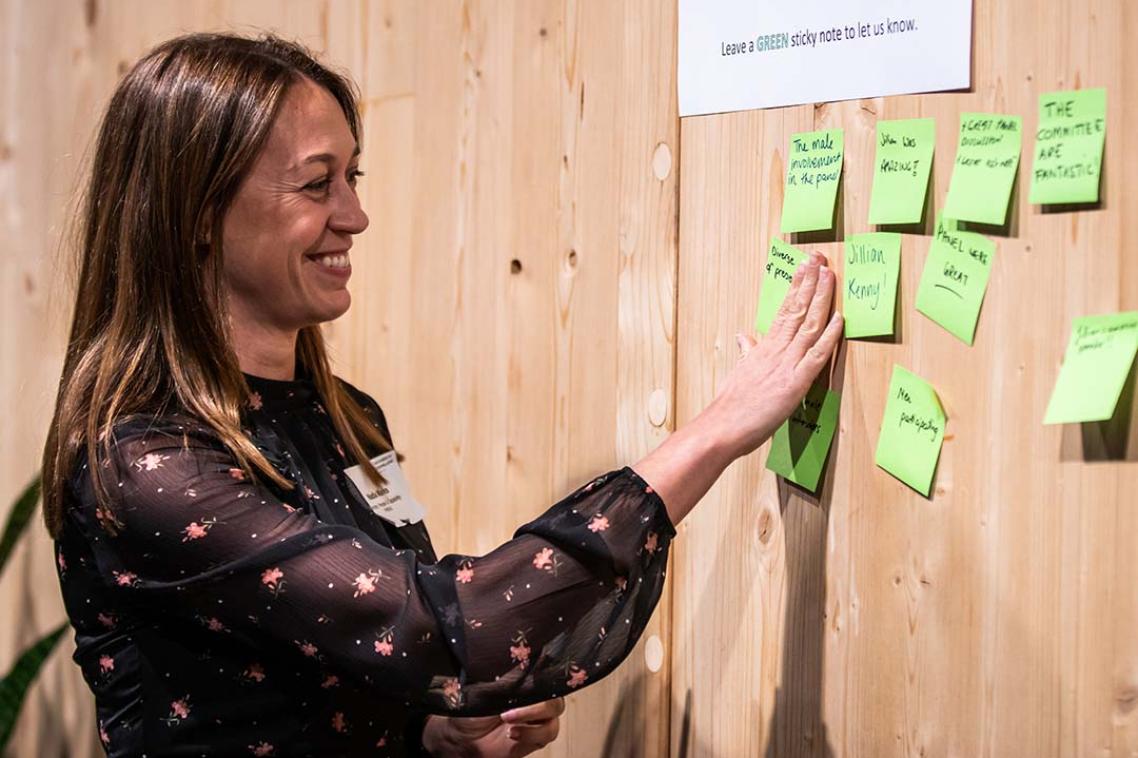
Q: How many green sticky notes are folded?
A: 1